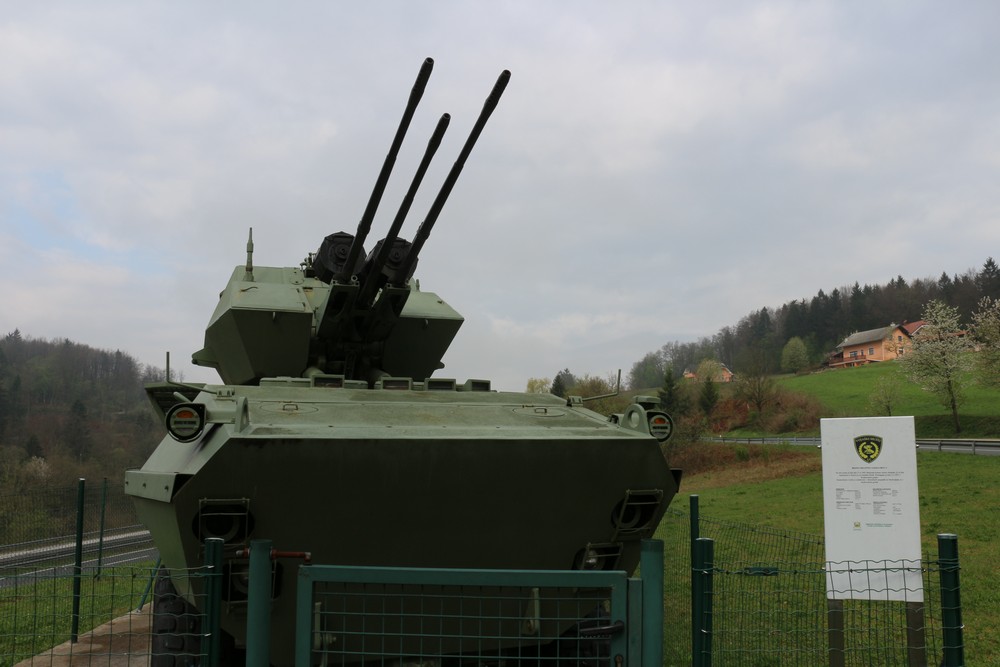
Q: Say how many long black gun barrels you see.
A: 3